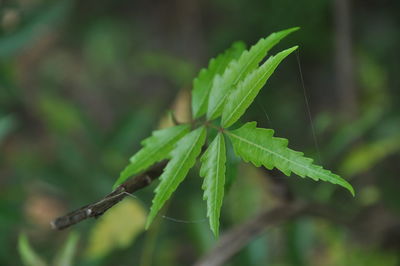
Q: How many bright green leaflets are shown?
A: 7